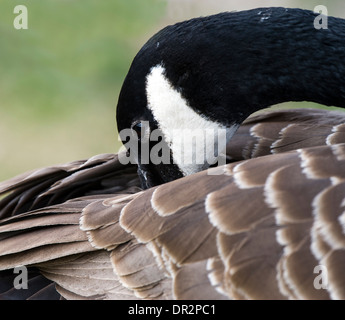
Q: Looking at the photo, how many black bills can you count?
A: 1